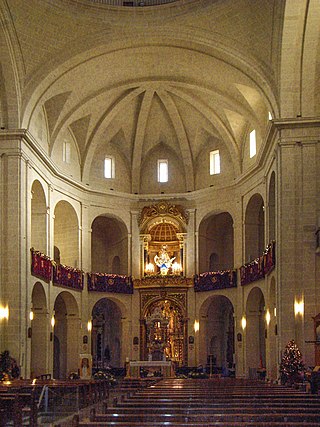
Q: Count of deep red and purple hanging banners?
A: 6